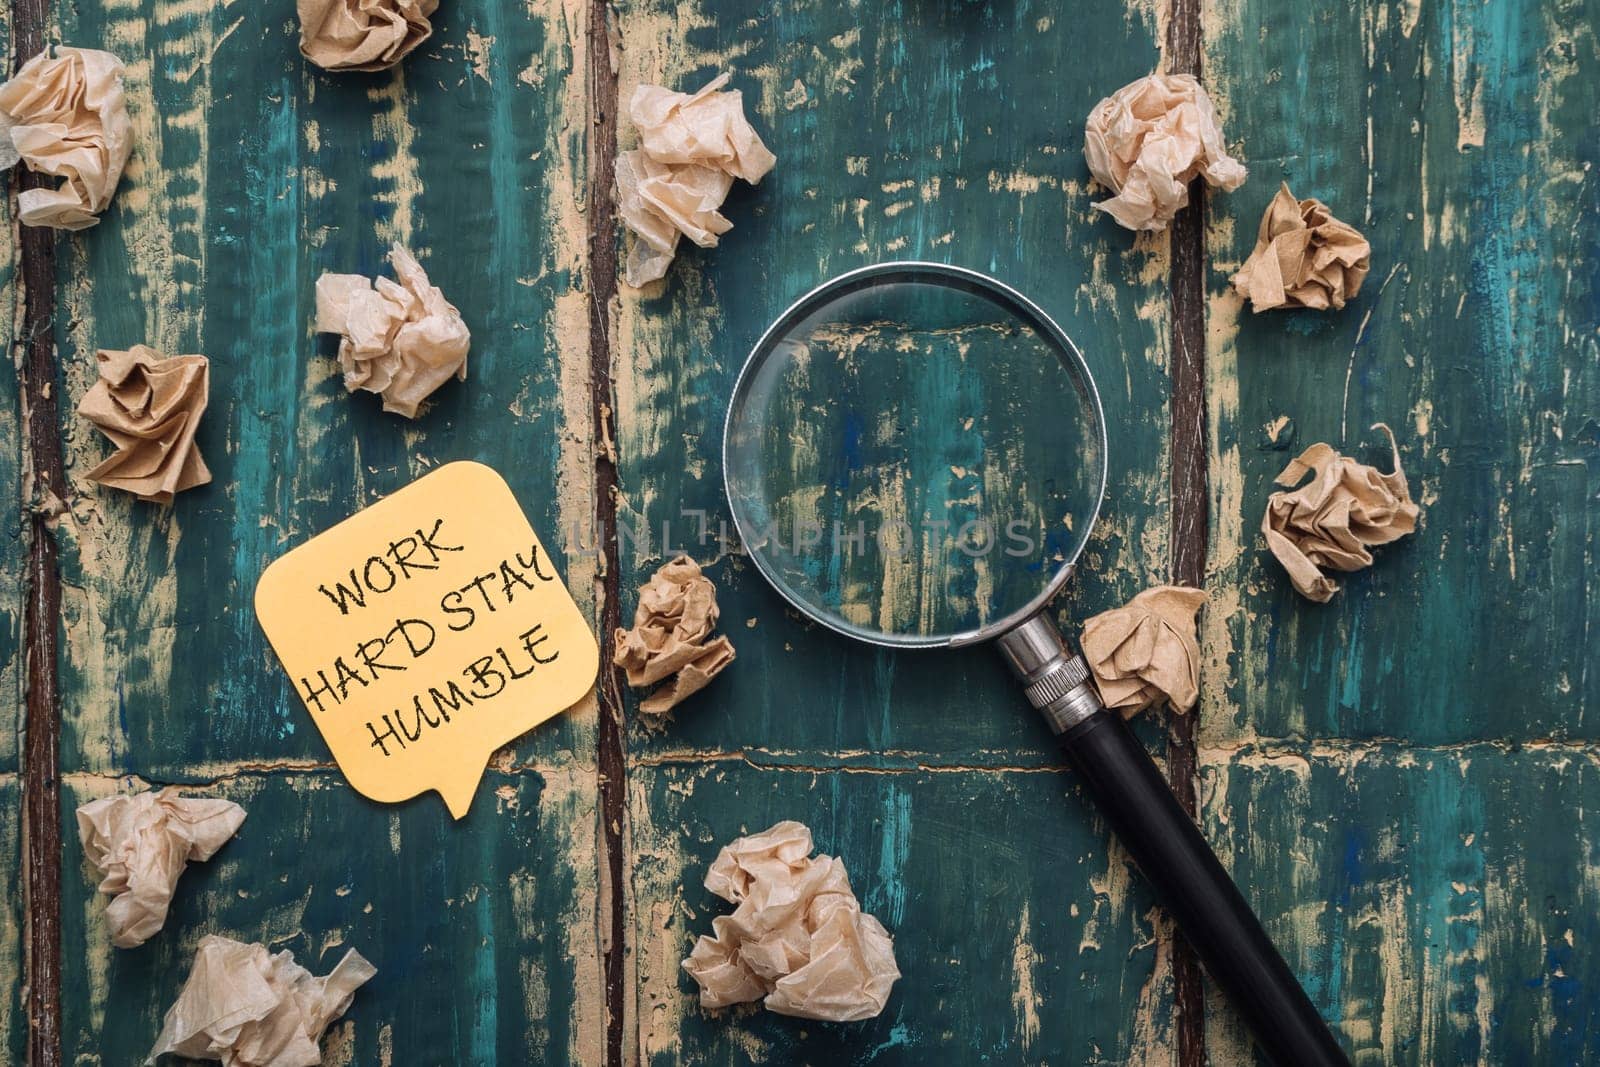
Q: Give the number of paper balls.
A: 13